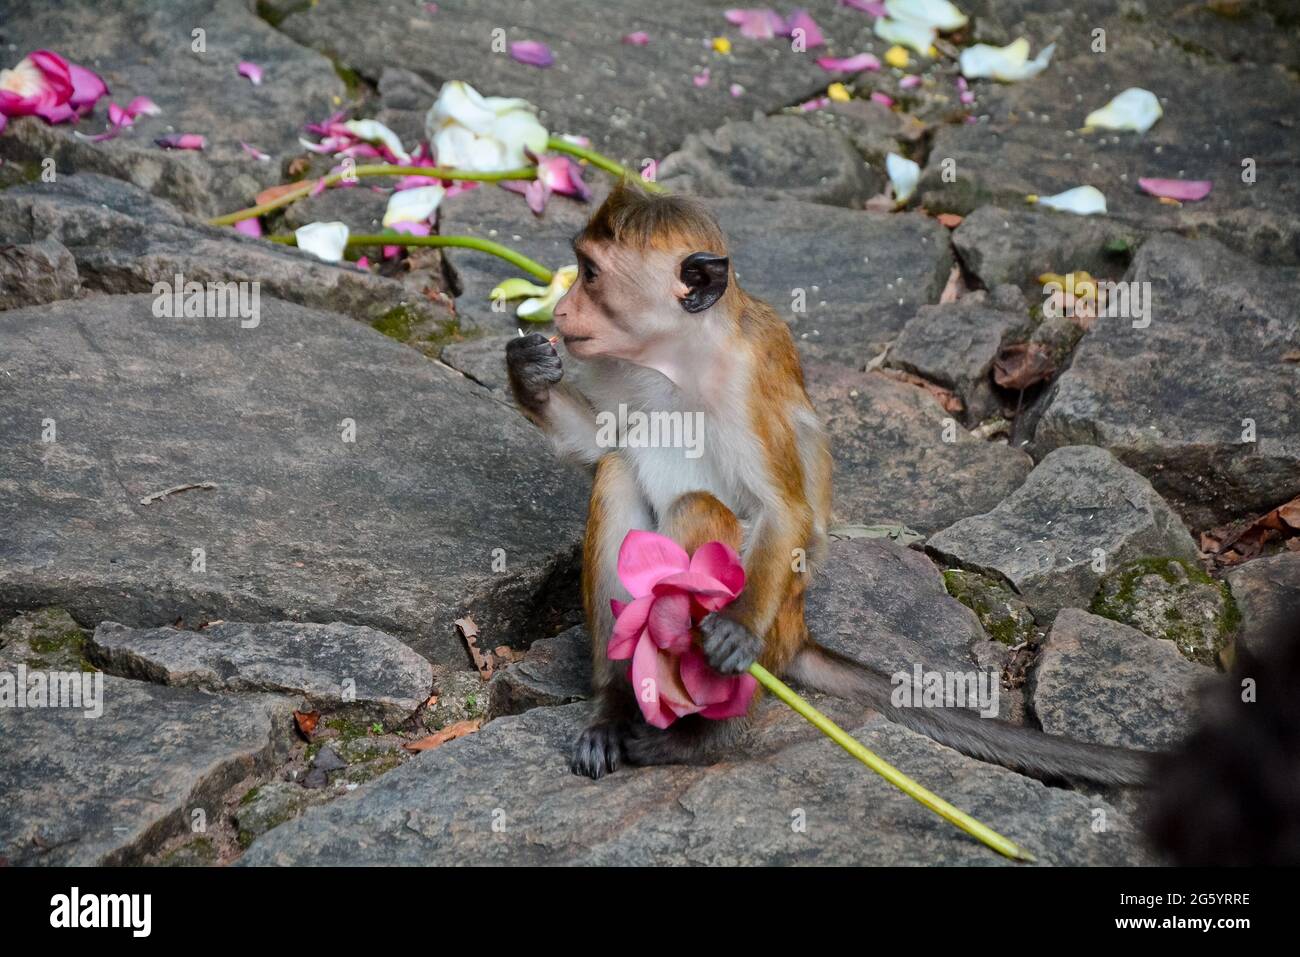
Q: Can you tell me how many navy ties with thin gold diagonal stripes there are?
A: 0